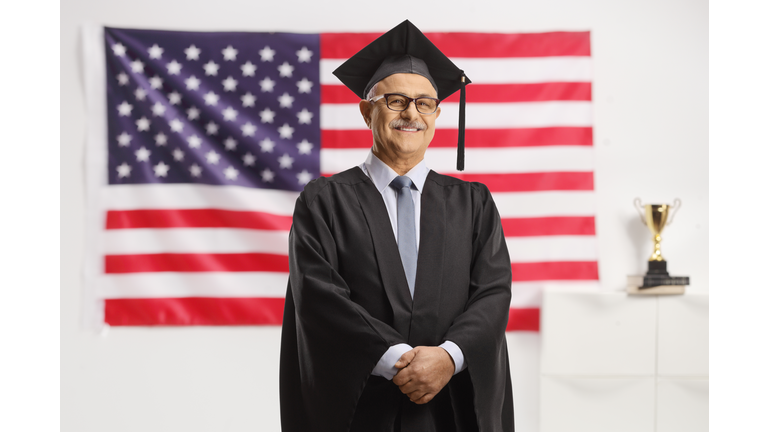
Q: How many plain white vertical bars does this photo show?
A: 2